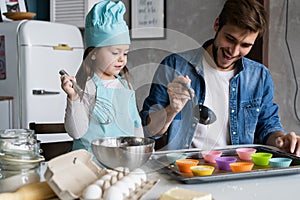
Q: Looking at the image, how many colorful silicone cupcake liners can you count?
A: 9